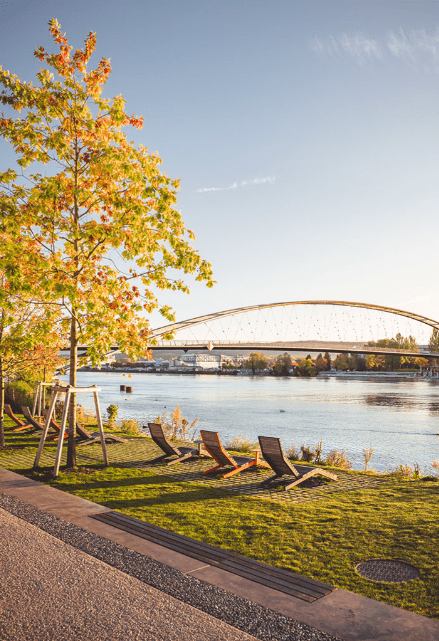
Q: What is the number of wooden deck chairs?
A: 7